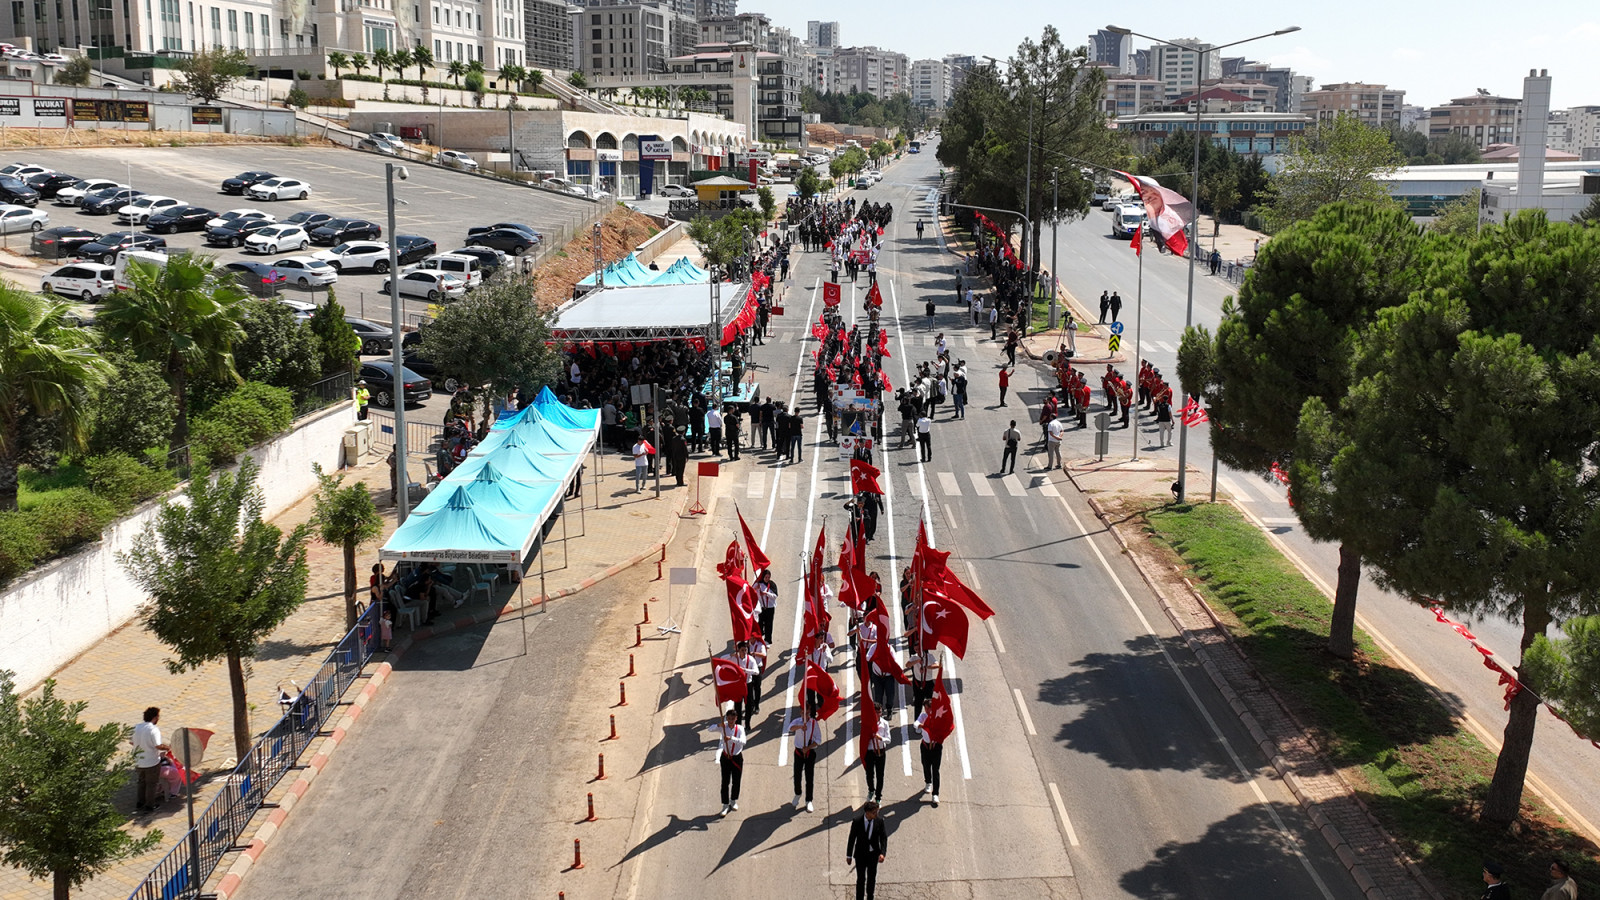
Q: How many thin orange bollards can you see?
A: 11